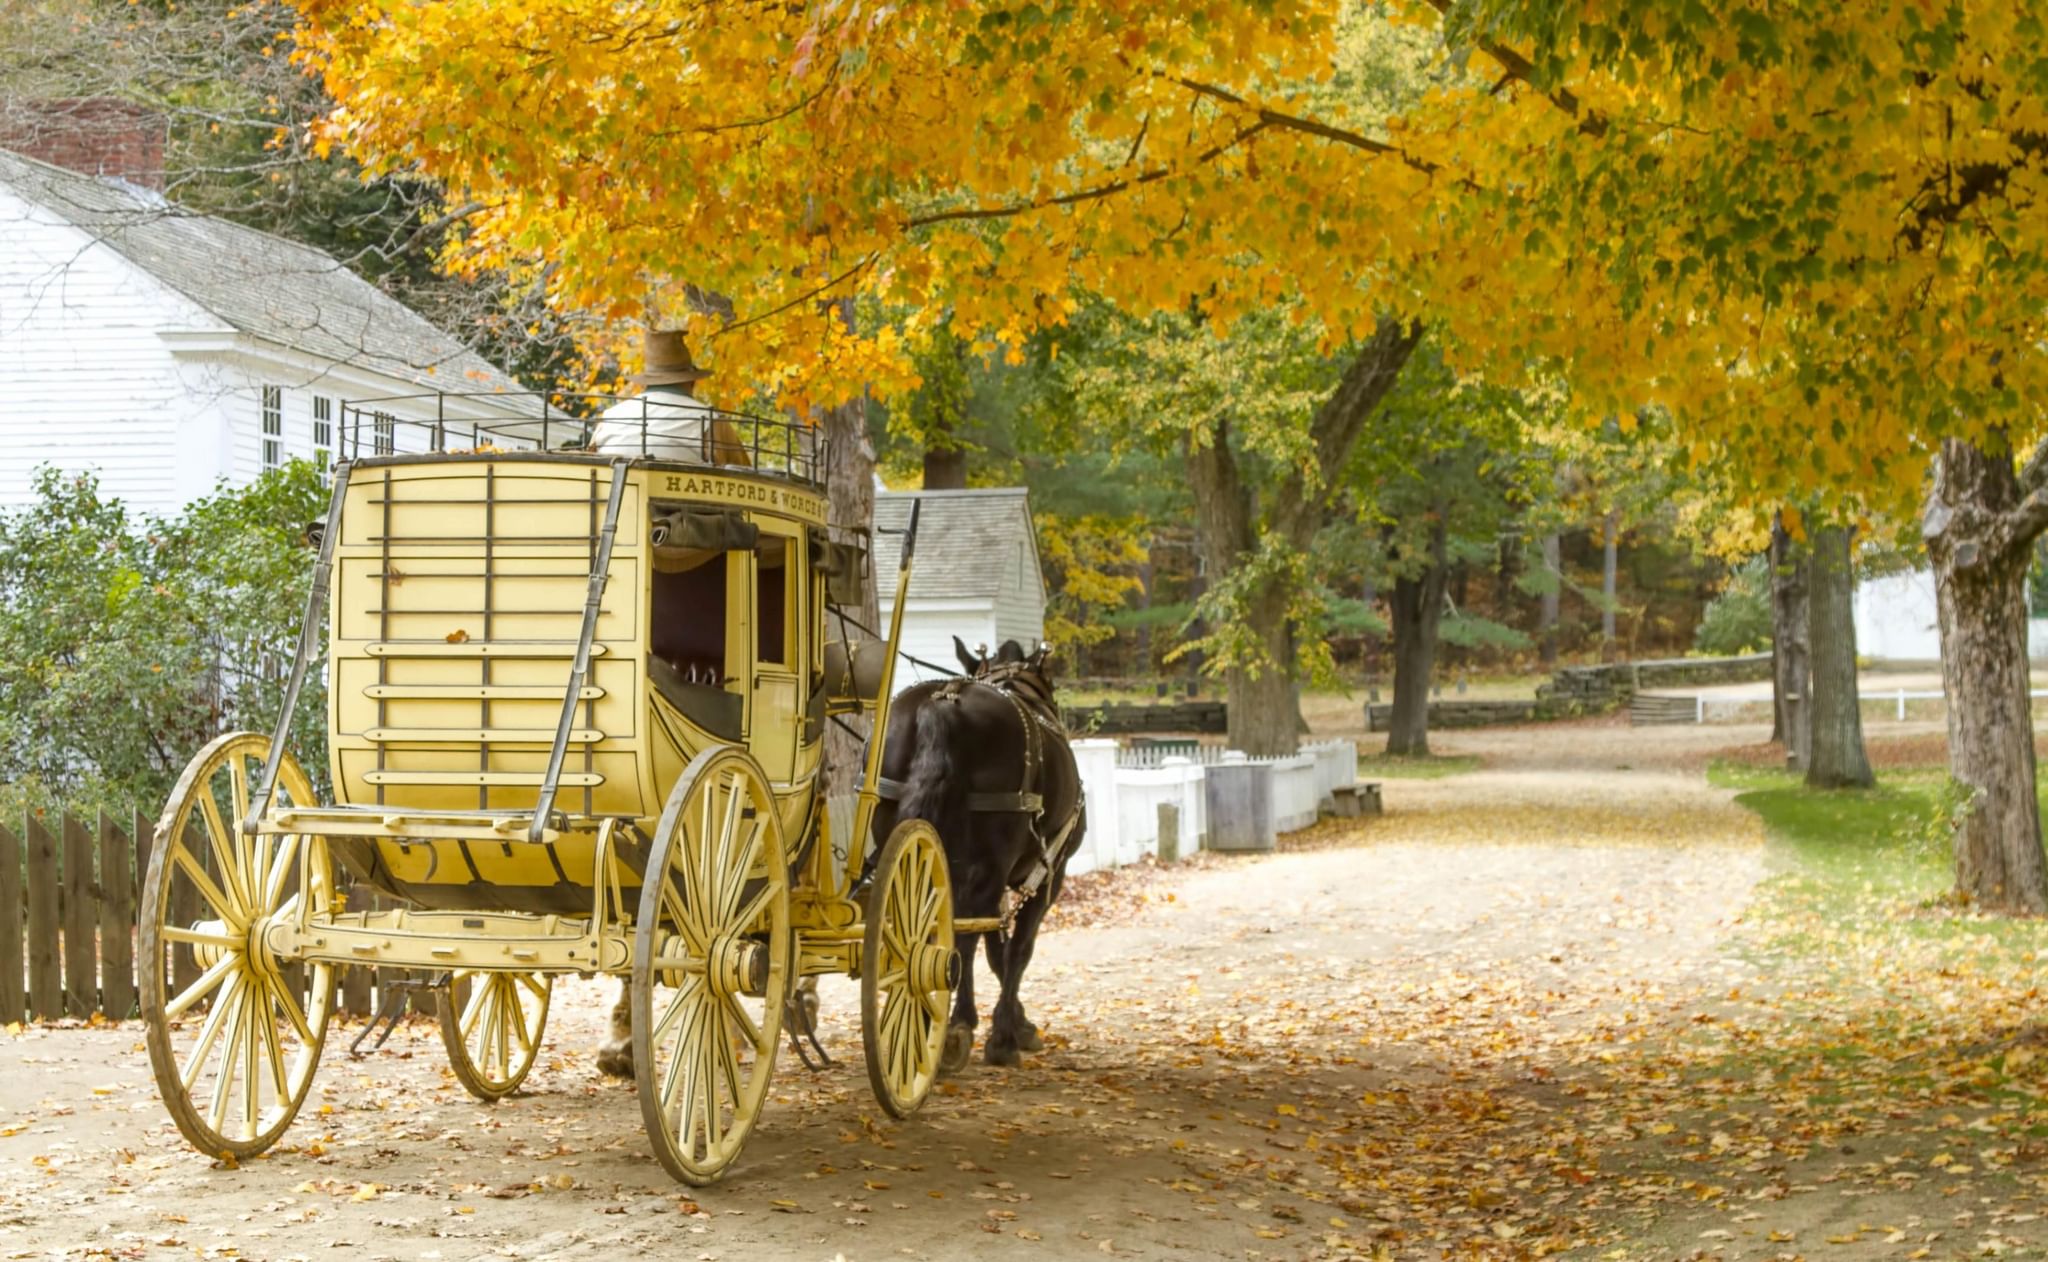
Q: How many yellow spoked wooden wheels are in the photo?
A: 4